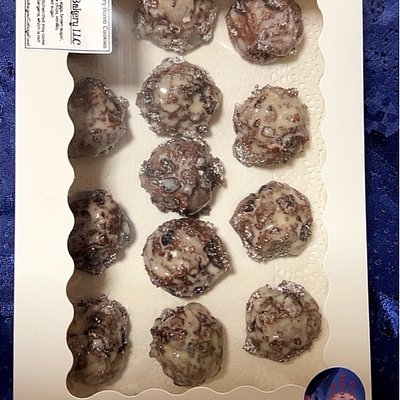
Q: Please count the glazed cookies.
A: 12